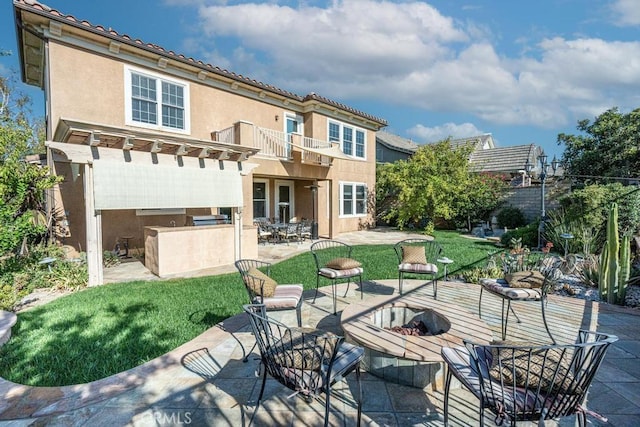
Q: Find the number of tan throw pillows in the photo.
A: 6